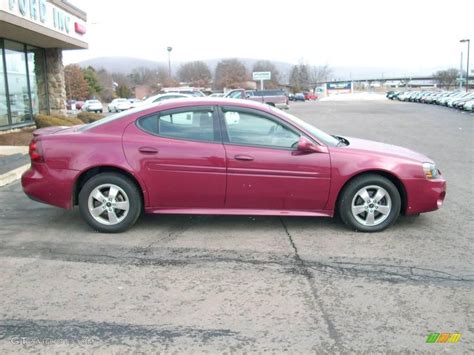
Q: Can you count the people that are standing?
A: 0